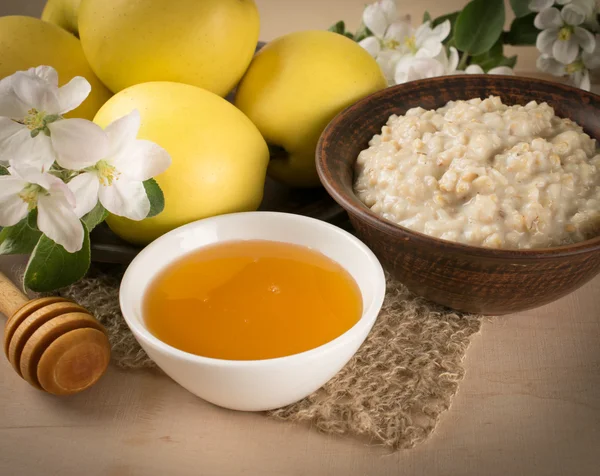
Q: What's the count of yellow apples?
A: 5